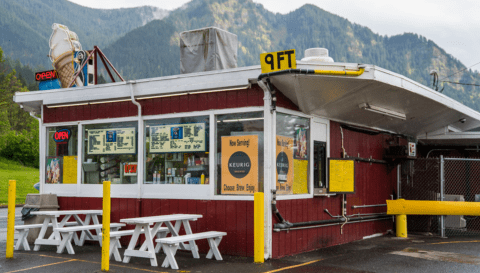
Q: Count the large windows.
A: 5